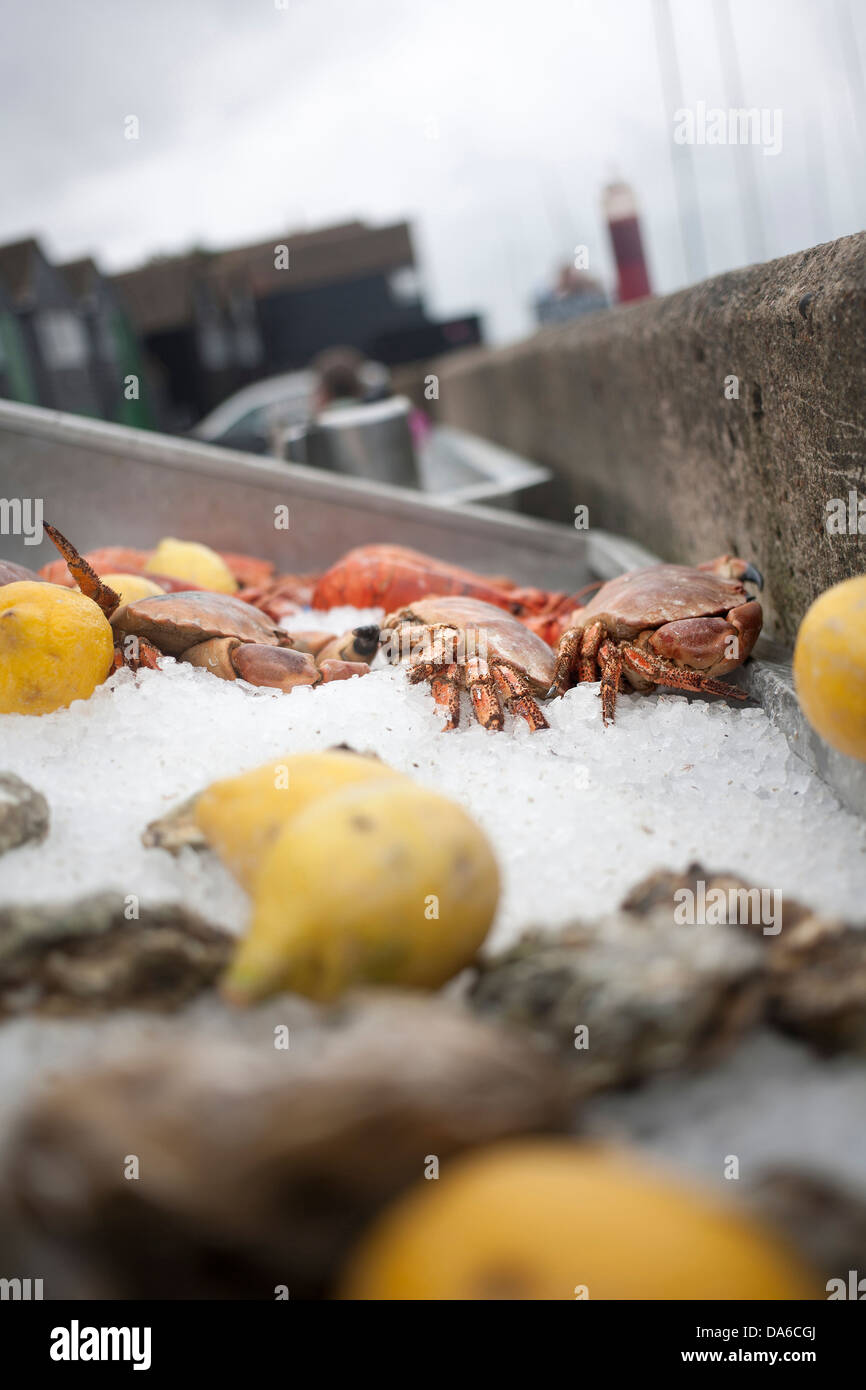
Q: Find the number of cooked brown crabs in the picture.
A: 3